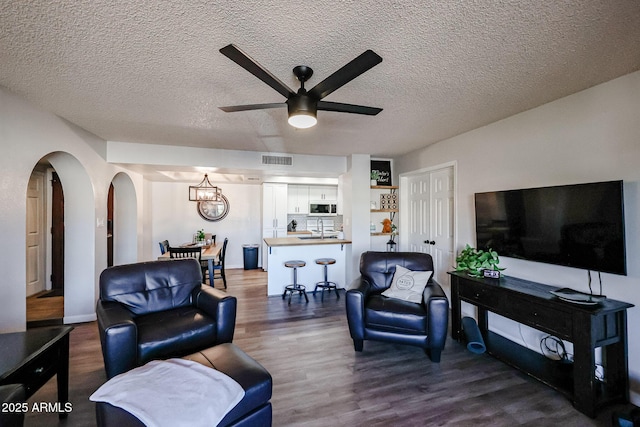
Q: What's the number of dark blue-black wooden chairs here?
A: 4